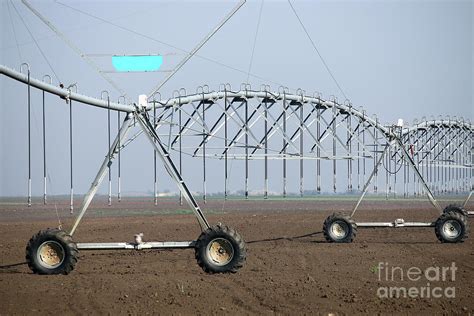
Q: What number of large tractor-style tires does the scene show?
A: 5